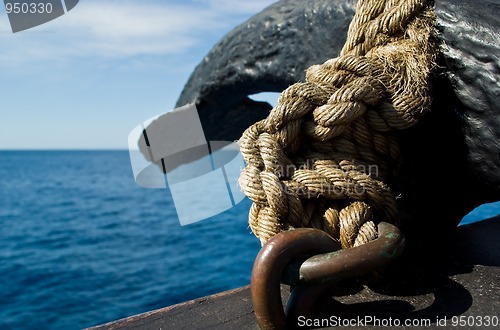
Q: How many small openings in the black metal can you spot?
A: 1